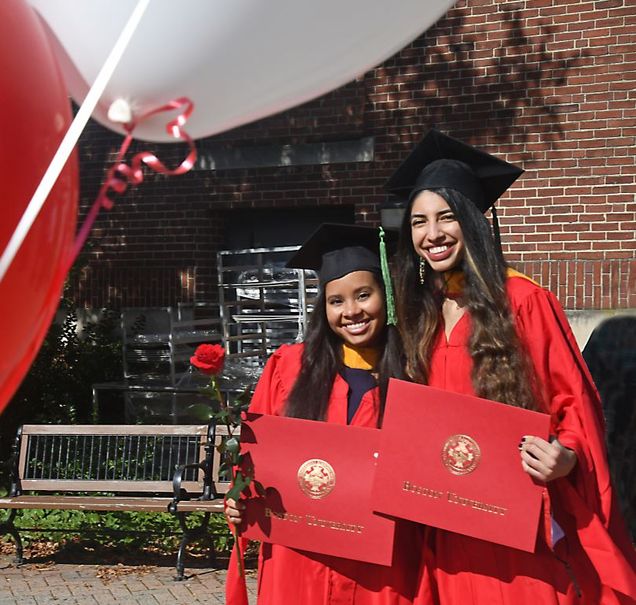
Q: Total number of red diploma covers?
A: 2